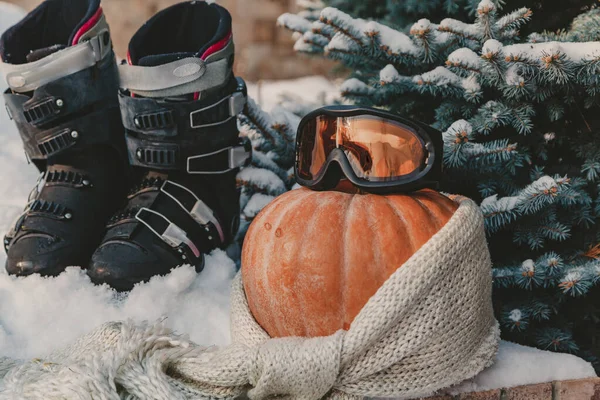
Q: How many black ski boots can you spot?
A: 2